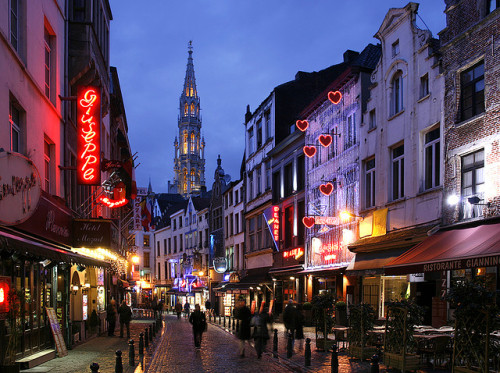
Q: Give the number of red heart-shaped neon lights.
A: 6